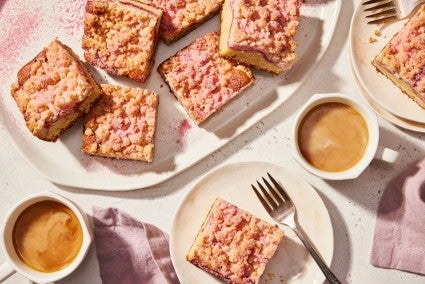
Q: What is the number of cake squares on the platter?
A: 6